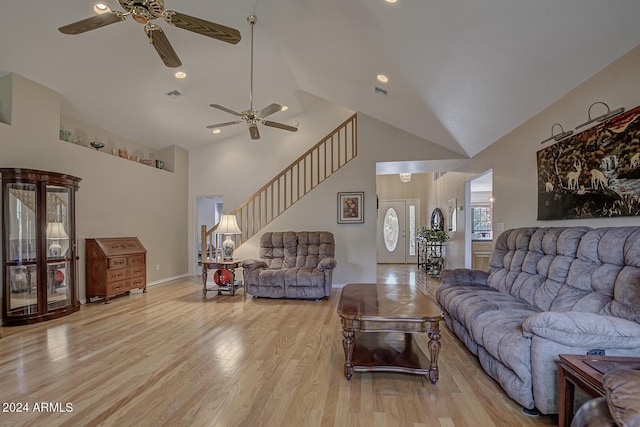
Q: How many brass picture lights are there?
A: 2